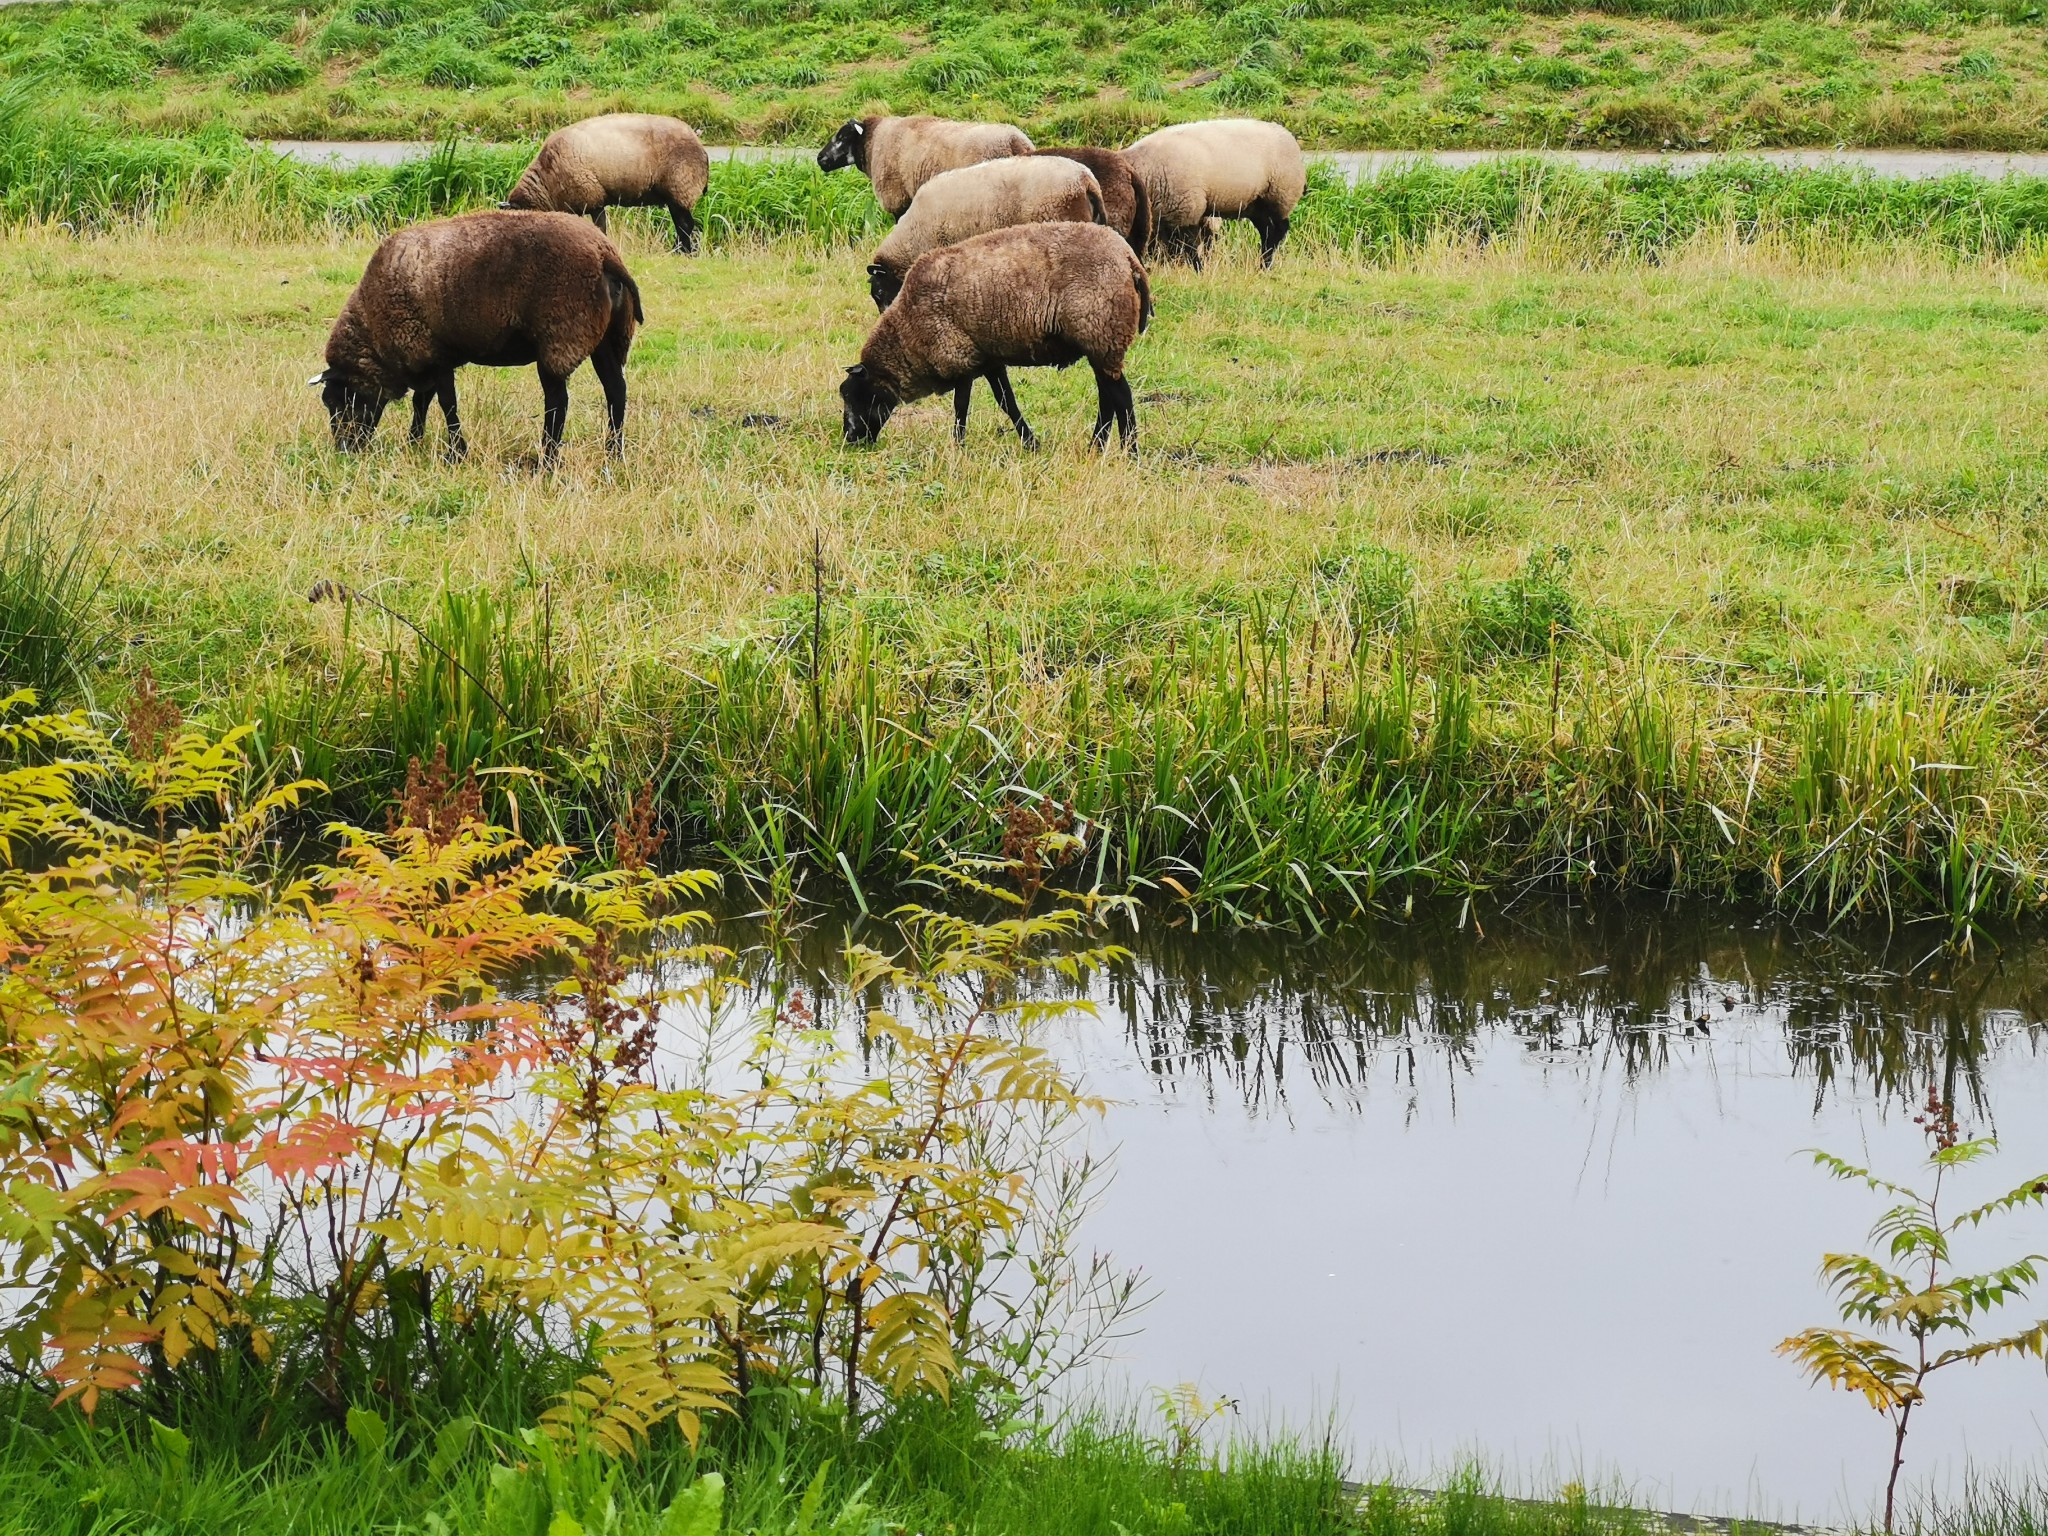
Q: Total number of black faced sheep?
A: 4